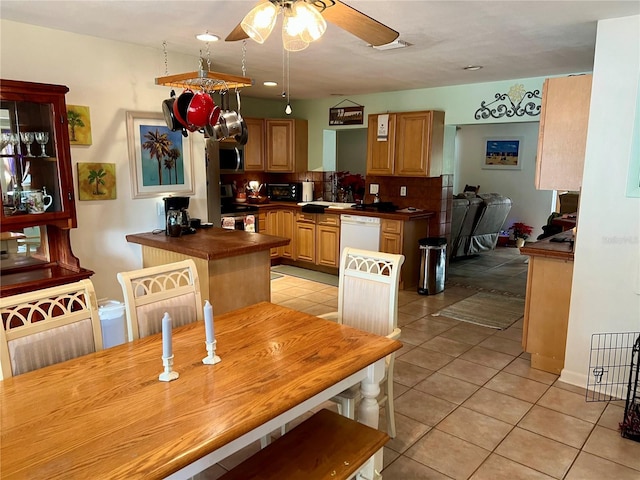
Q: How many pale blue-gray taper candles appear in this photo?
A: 2